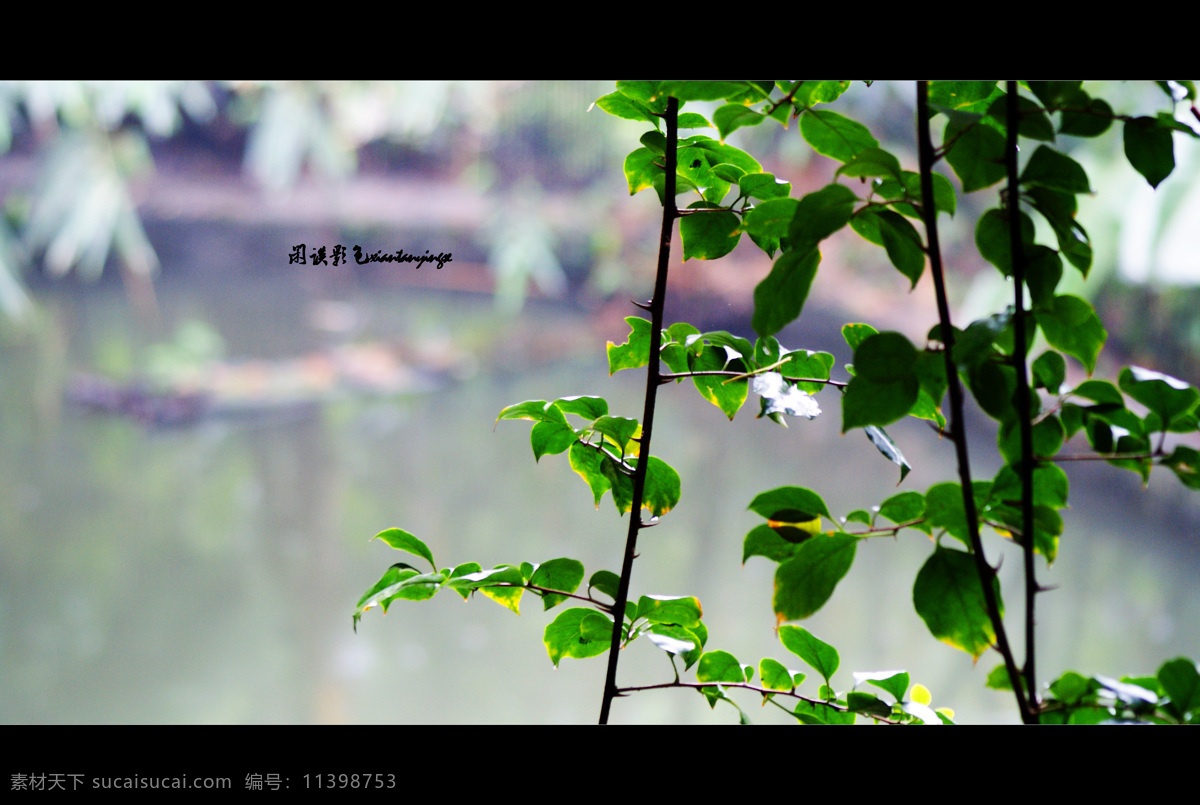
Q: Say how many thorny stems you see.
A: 3